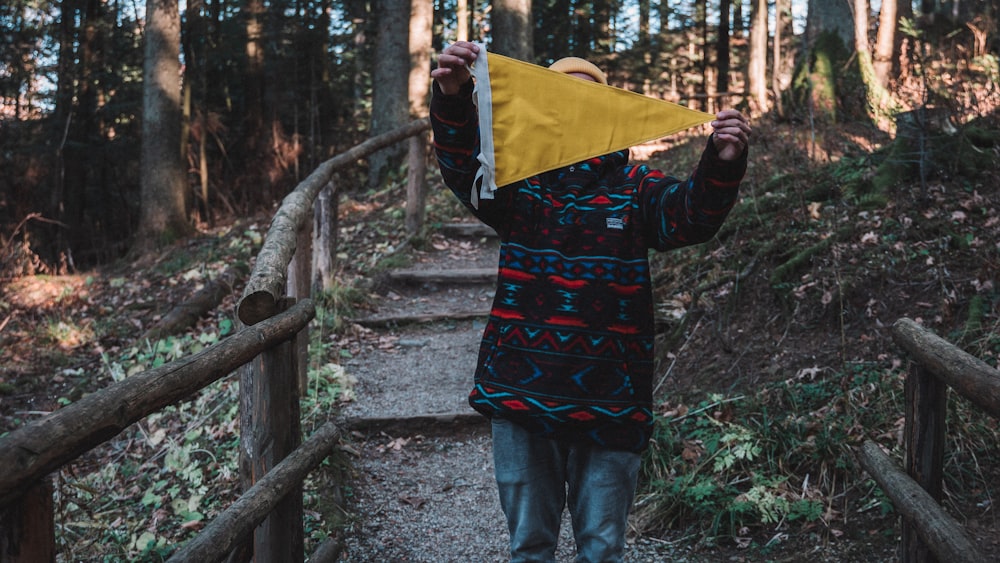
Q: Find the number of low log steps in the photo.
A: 4